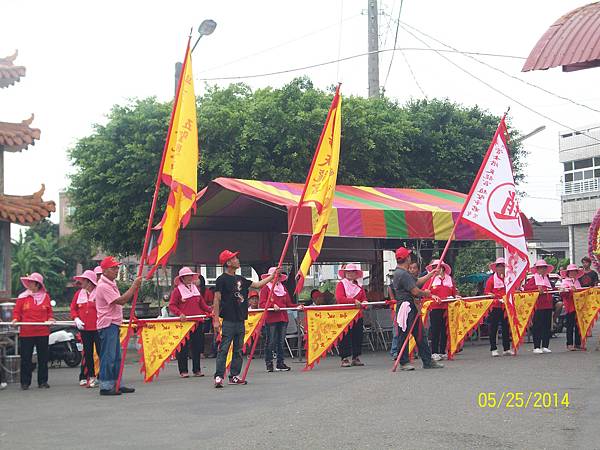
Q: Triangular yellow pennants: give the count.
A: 8